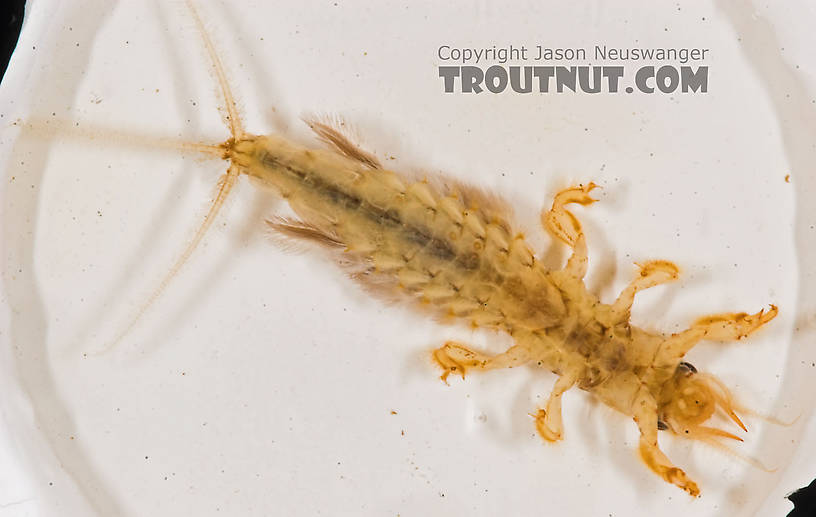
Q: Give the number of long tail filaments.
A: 3